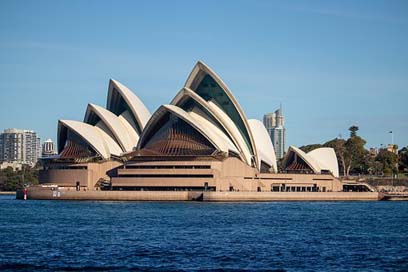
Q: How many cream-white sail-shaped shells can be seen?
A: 9